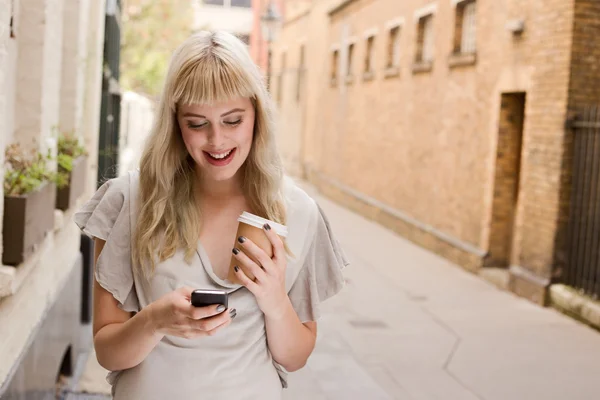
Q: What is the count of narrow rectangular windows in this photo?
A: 6